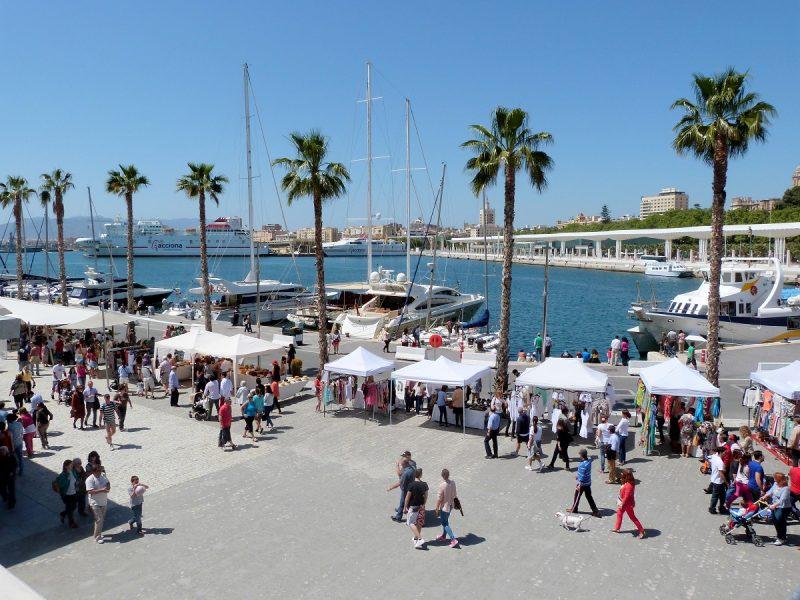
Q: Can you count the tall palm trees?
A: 7